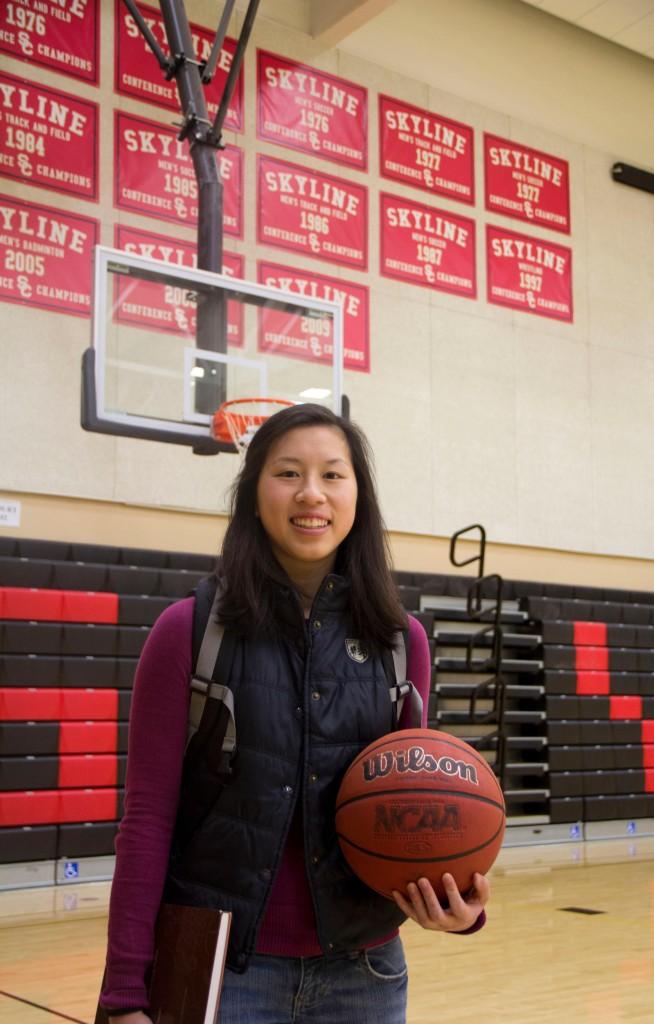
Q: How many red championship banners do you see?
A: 13